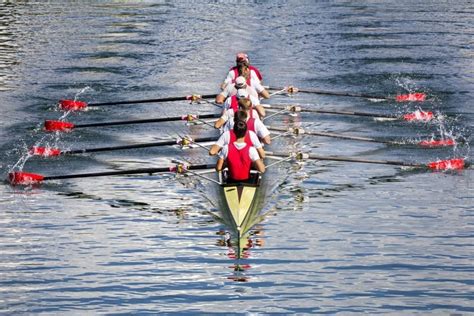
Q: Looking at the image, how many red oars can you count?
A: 8